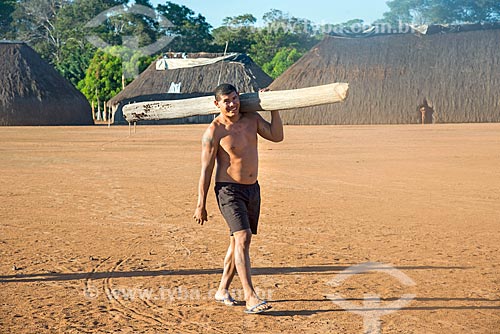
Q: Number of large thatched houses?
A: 3